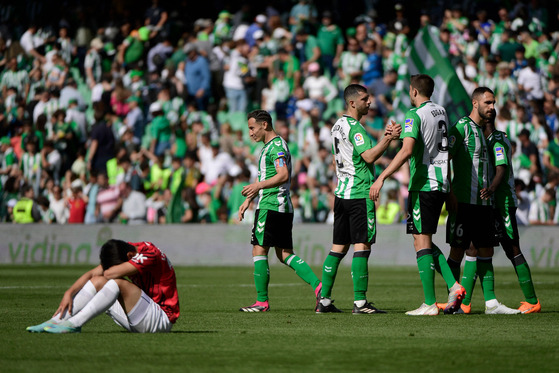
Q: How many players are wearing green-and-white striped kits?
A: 5